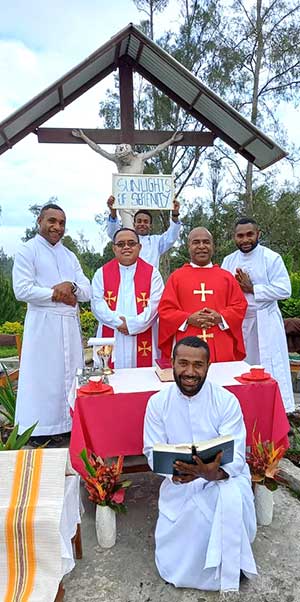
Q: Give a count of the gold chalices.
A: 1